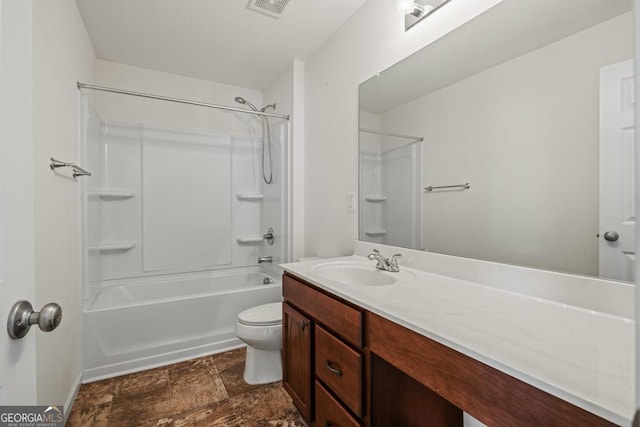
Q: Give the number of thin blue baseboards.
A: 0